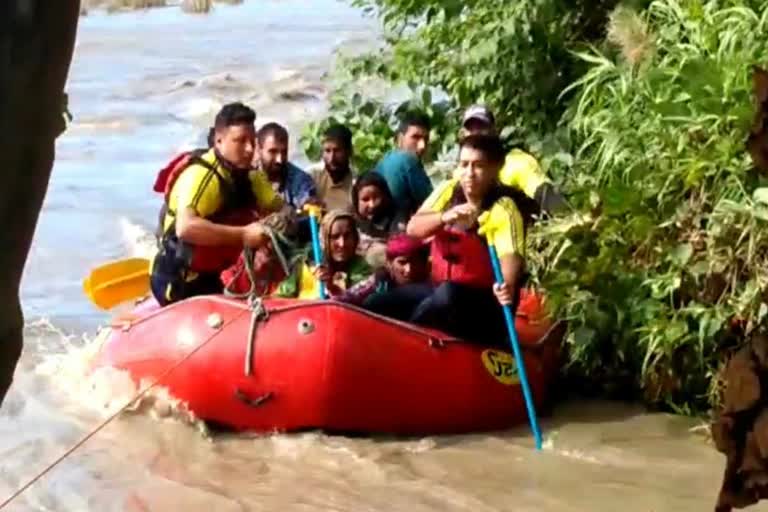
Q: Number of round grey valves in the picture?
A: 2